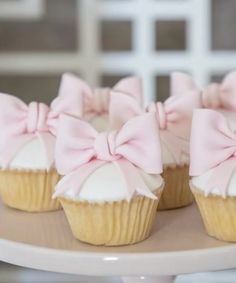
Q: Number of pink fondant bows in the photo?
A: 6